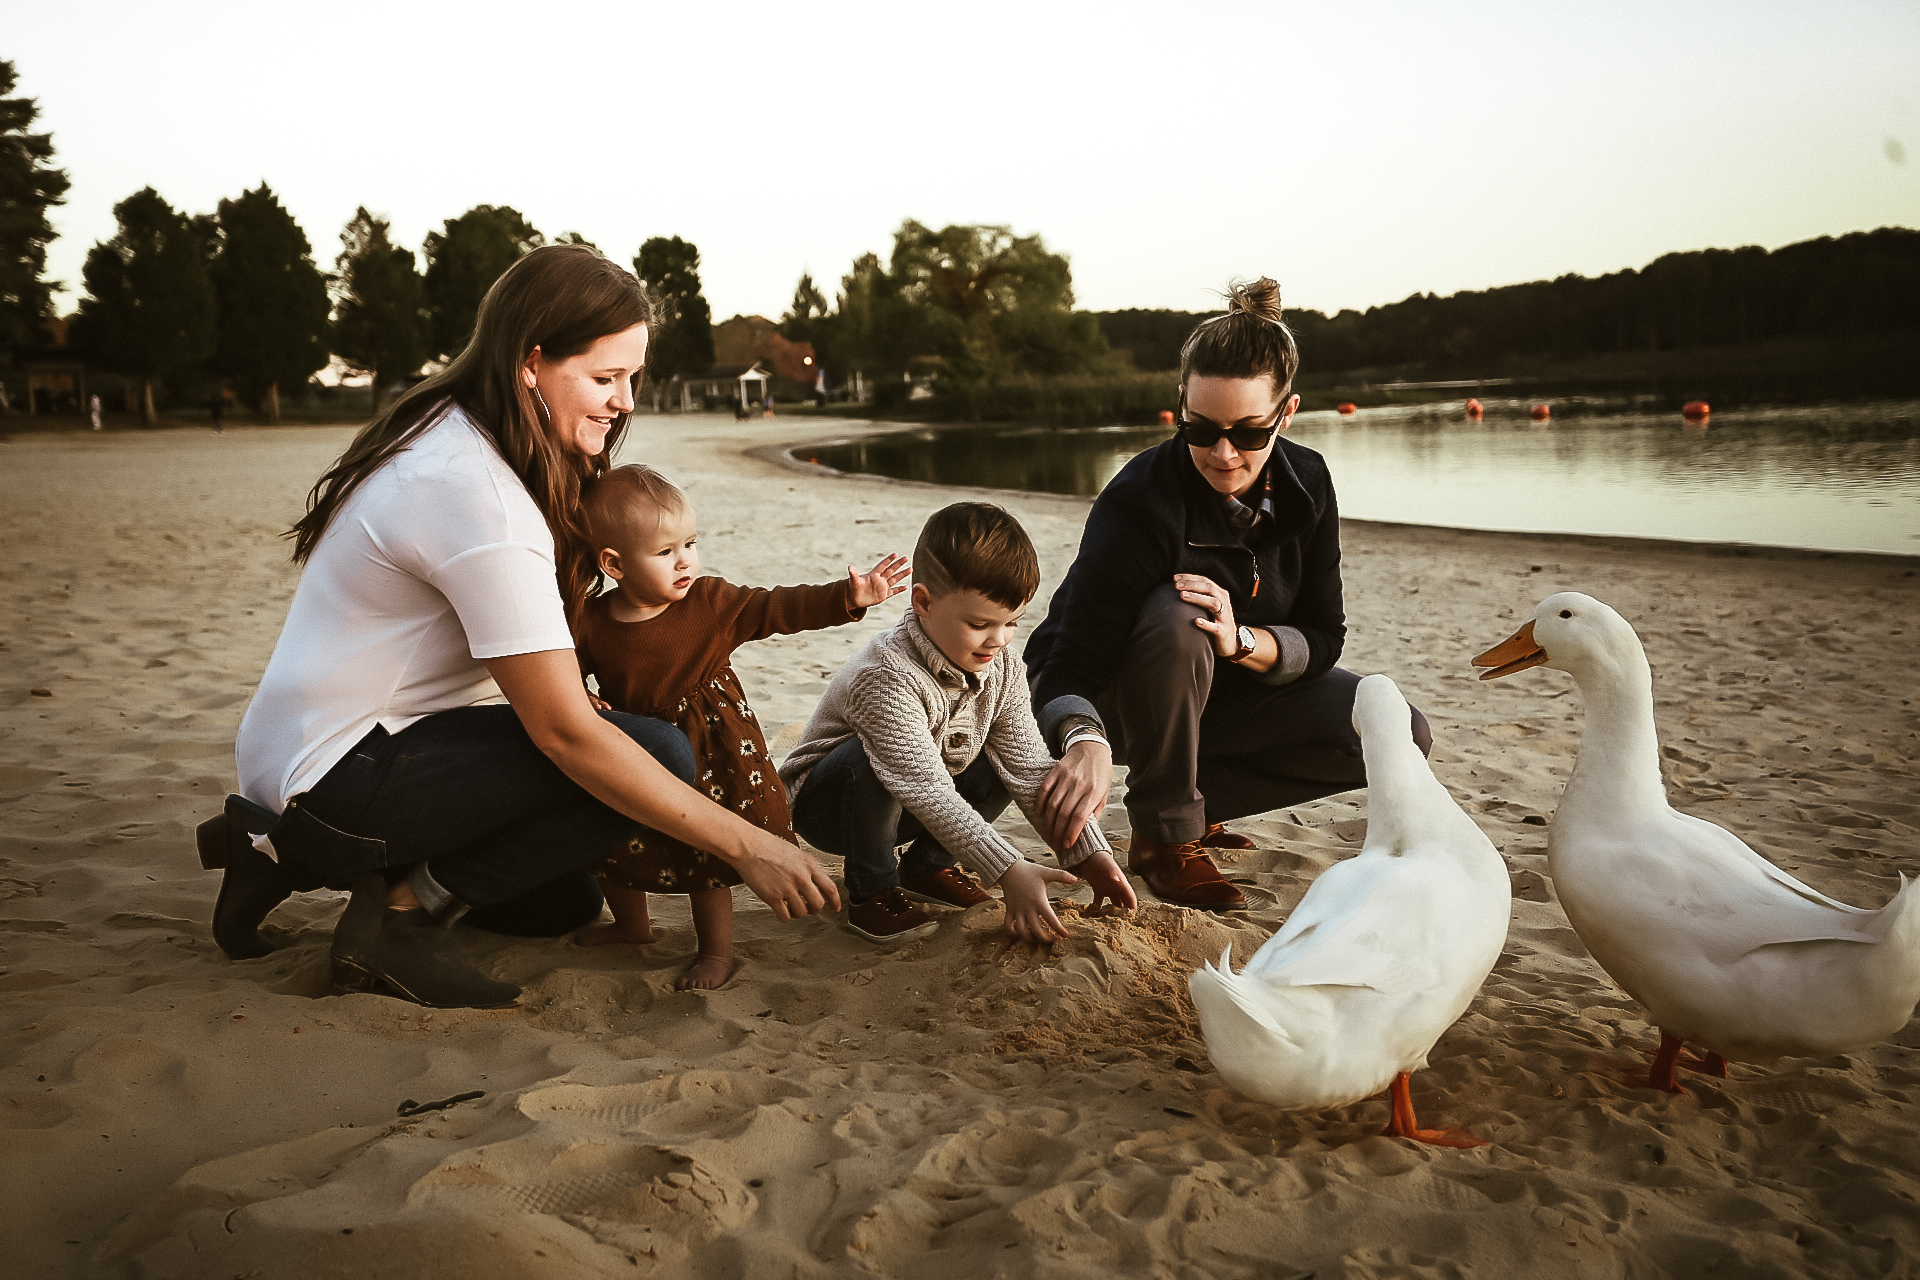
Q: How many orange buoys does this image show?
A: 5